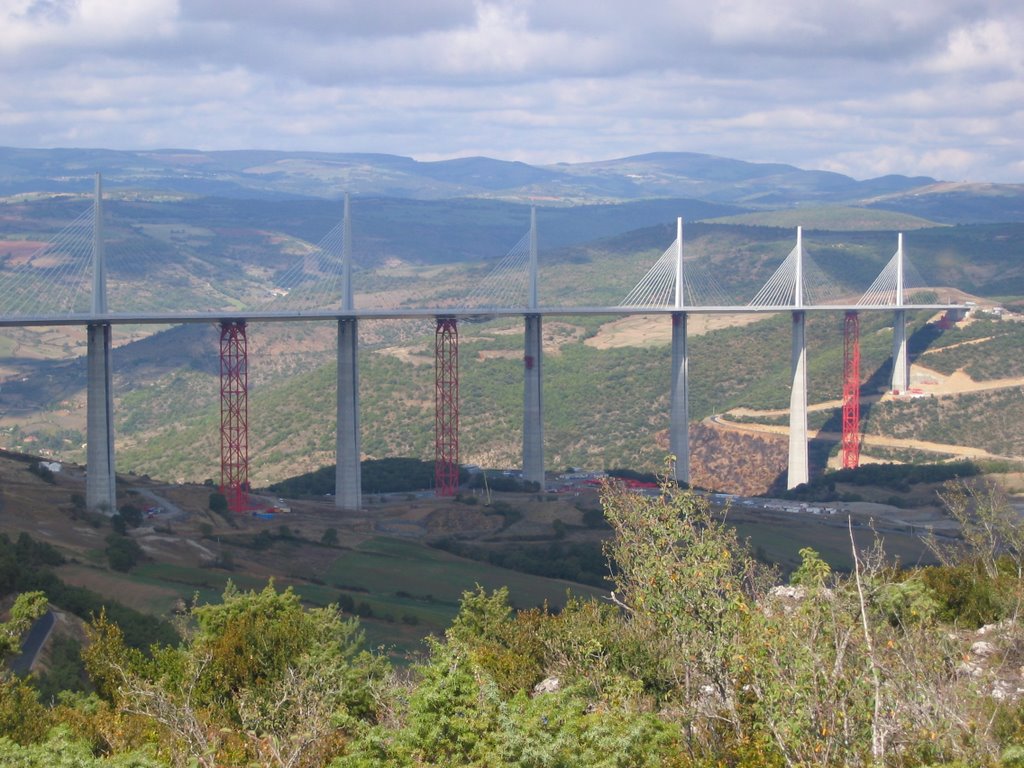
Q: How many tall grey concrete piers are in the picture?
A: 6